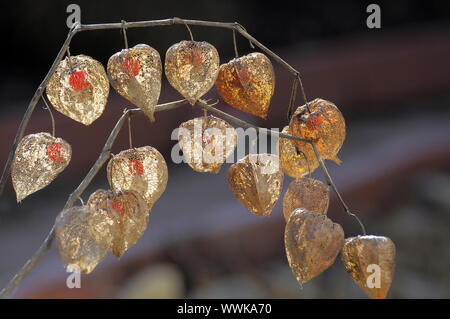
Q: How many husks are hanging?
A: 15